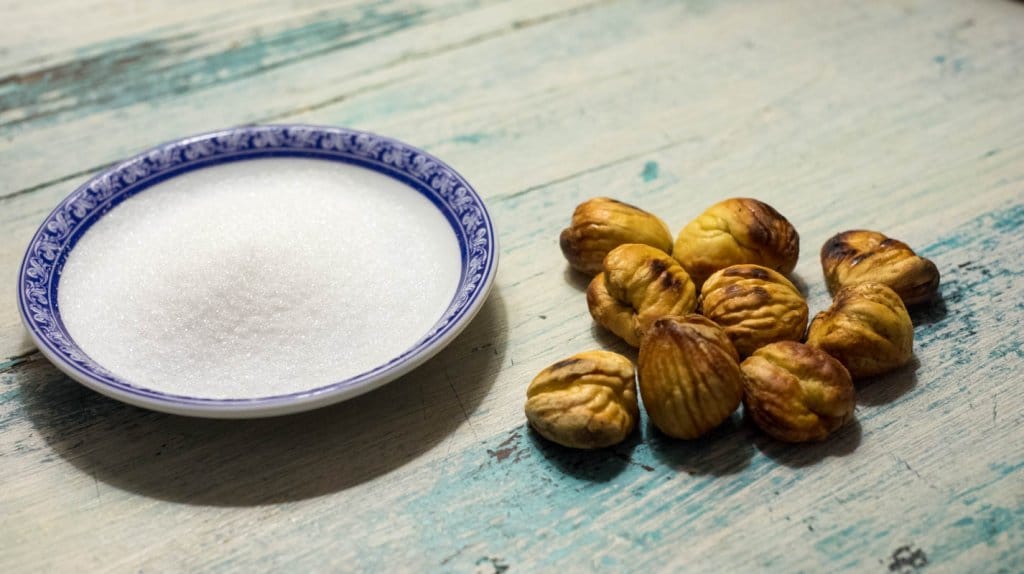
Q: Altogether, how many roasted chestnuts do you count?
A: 9